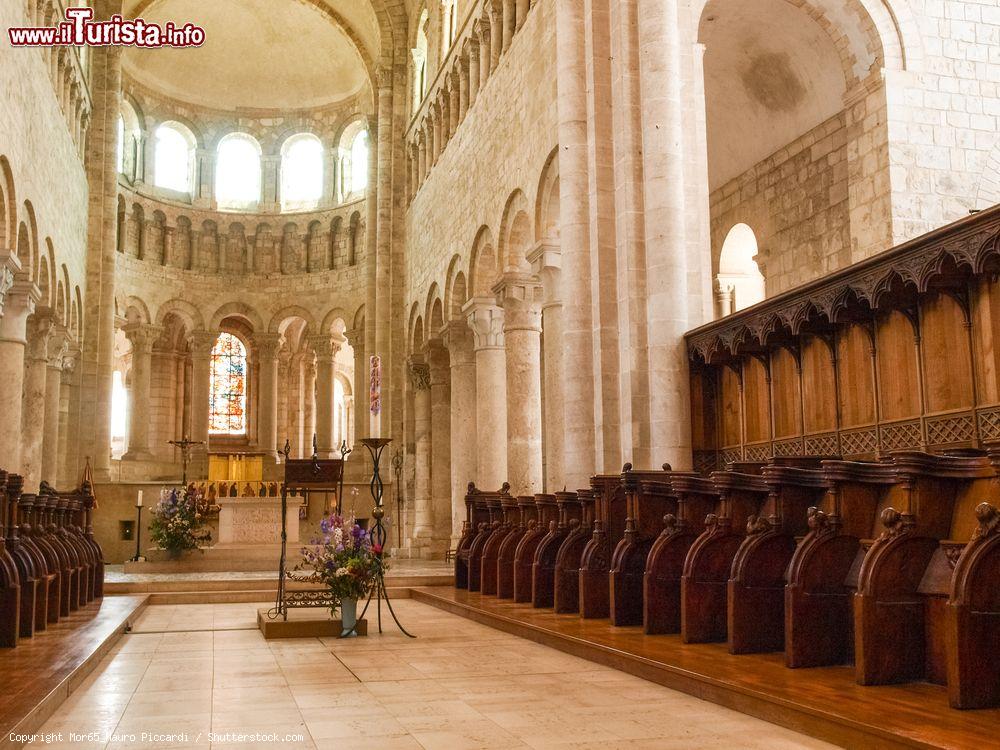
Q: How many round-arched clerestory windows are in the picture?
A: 5